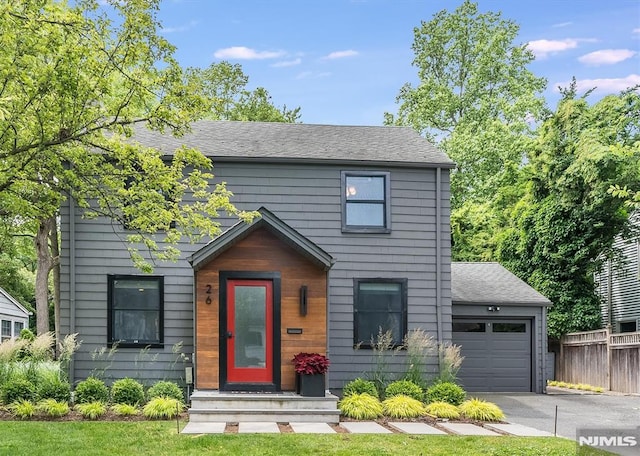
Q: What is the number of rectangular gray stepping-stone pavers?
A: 7